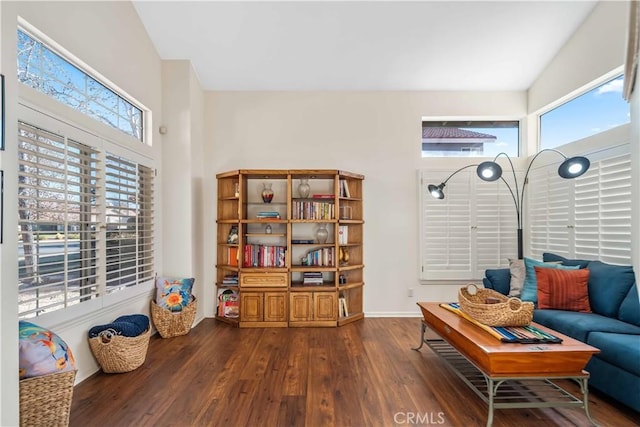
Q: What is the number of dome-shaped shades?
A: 3